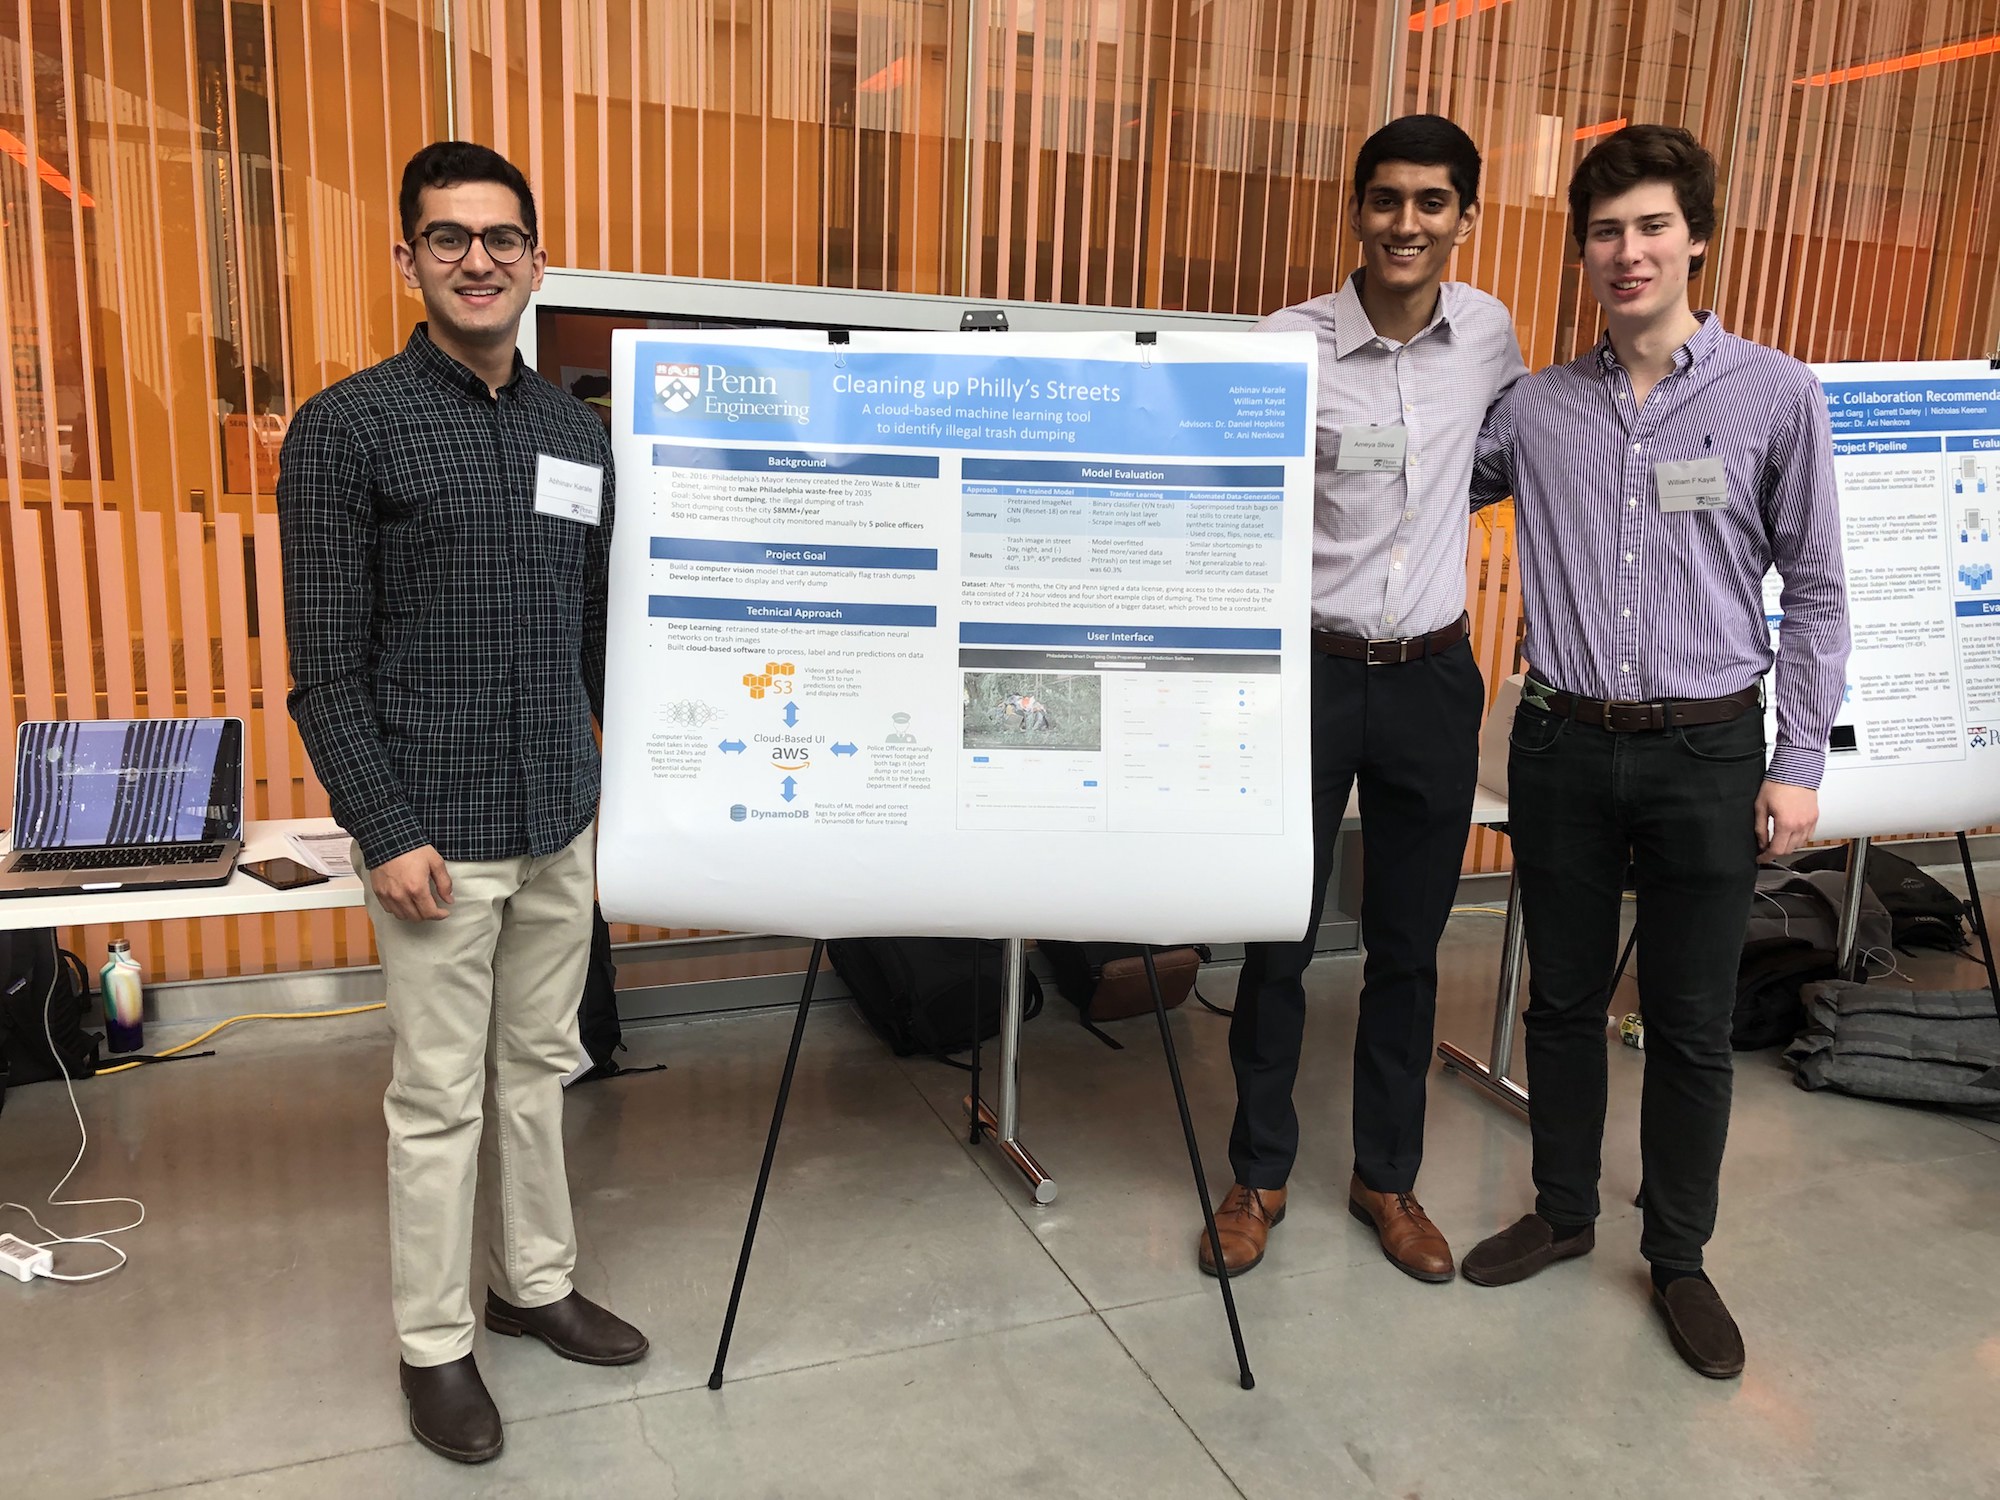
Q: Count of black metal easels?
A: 2